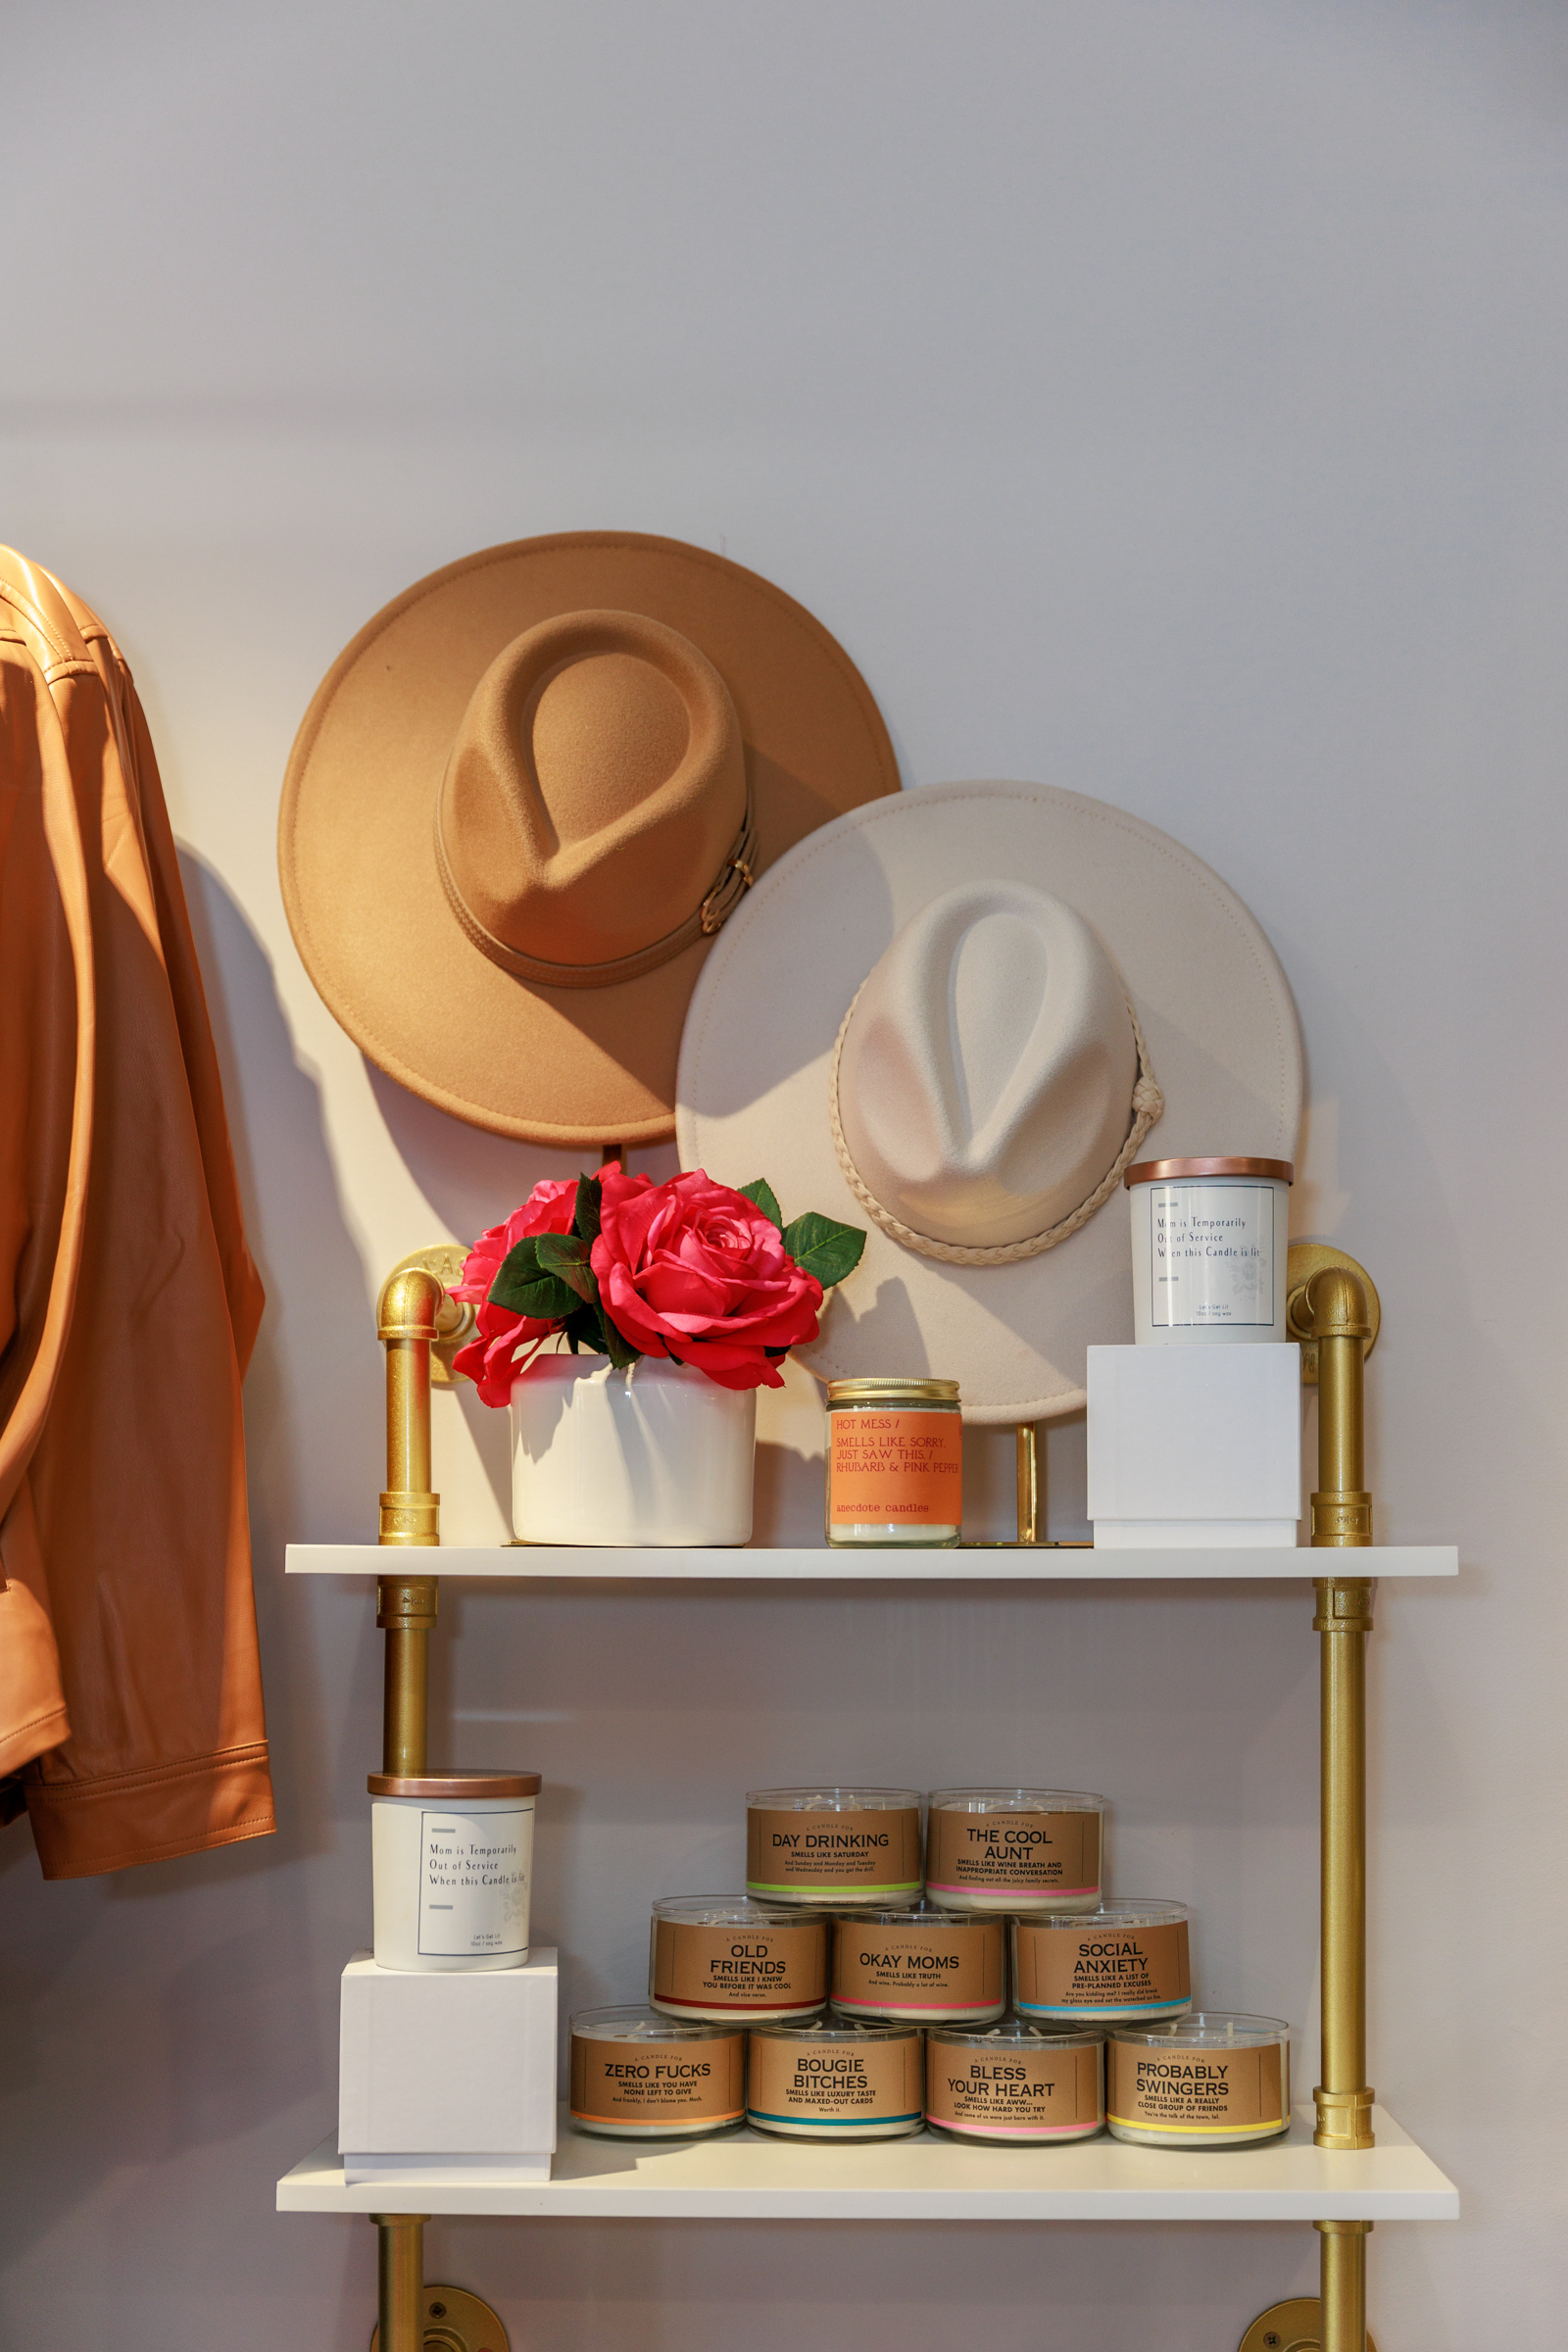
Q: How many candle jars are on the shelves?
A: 12